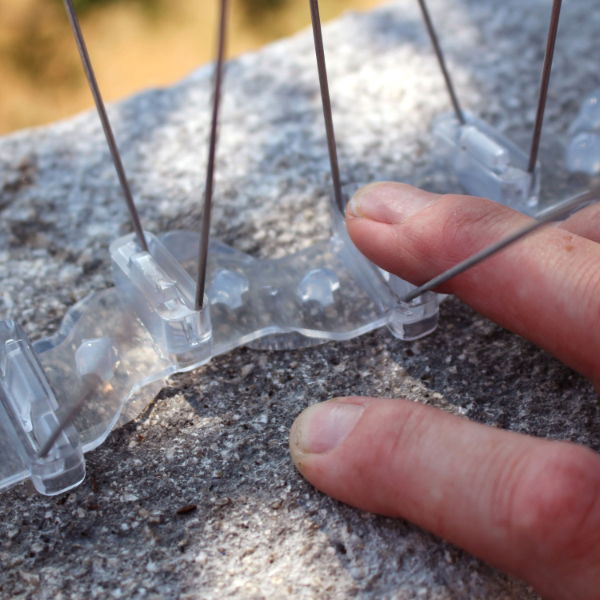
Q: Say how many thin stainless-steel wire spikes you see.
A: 7